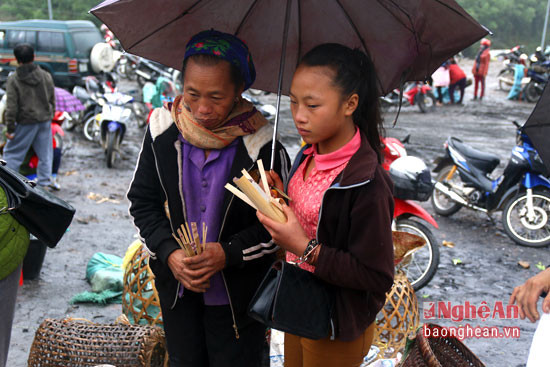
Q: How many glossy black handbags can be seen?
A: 2